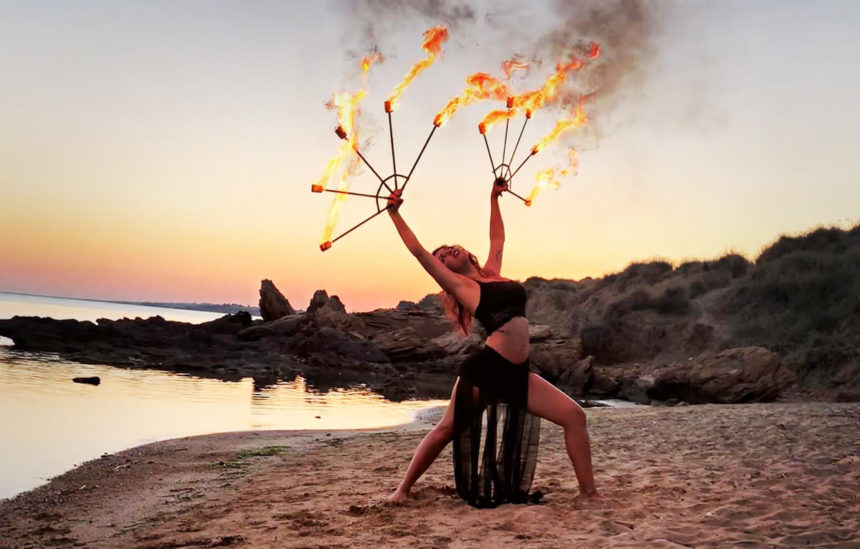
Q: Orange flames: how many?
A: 10